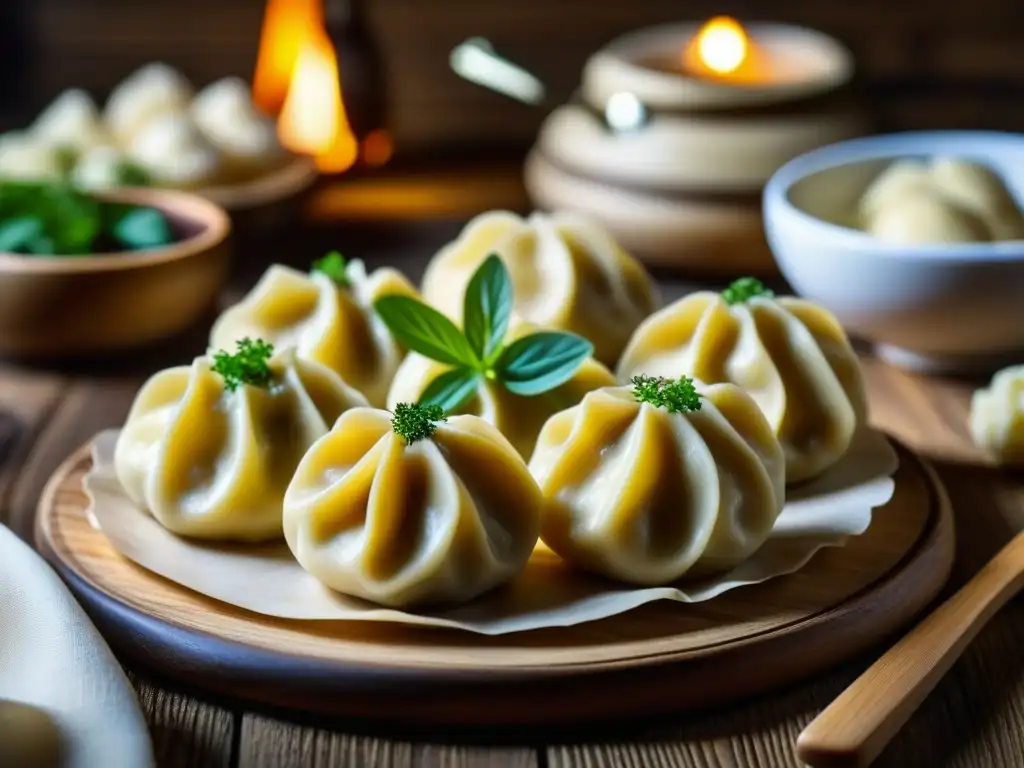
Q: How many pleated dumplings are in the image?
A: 7